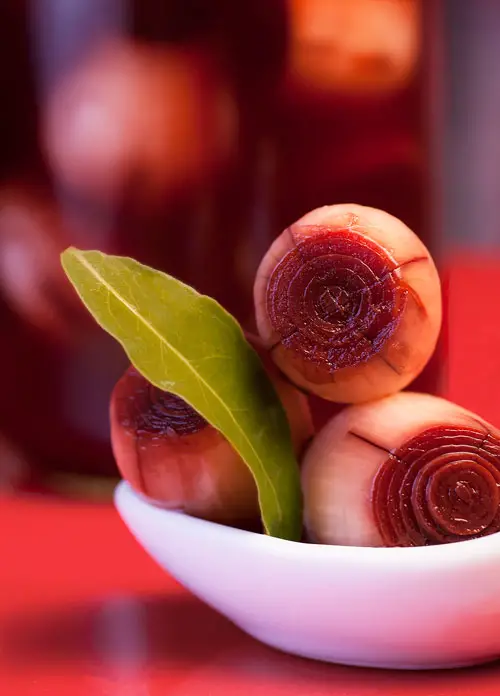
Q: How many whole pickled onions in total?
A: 3